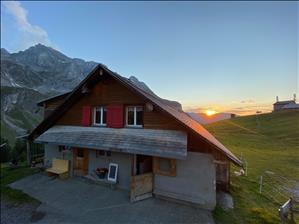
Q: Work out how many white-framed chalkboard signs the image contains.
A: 1